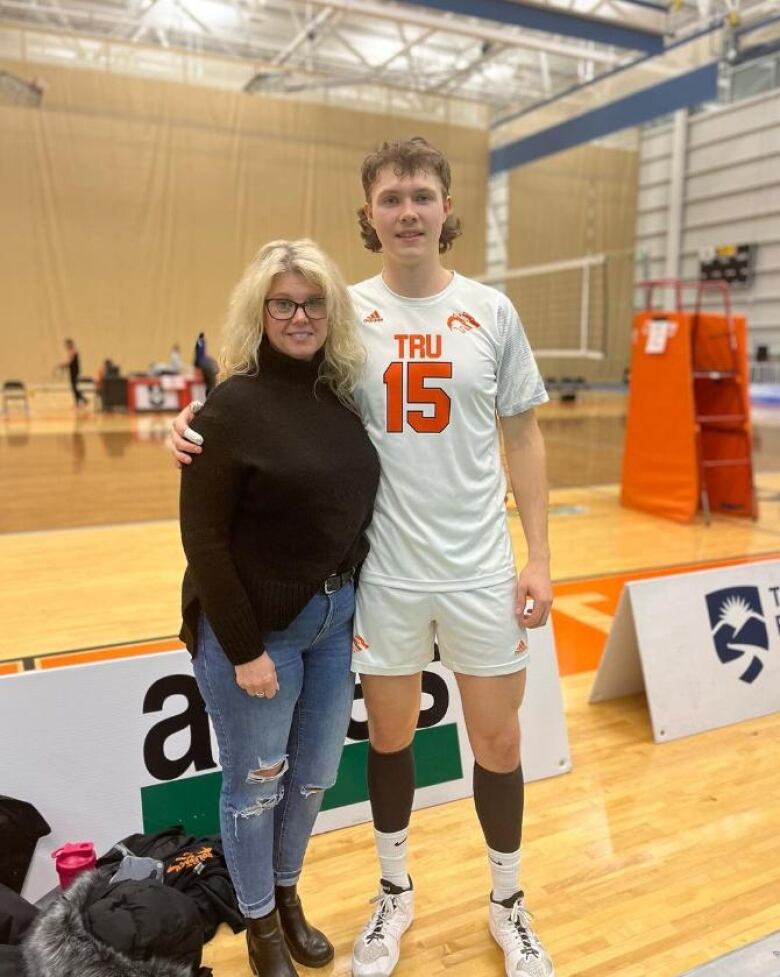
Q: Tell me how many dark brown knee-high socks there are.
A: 2